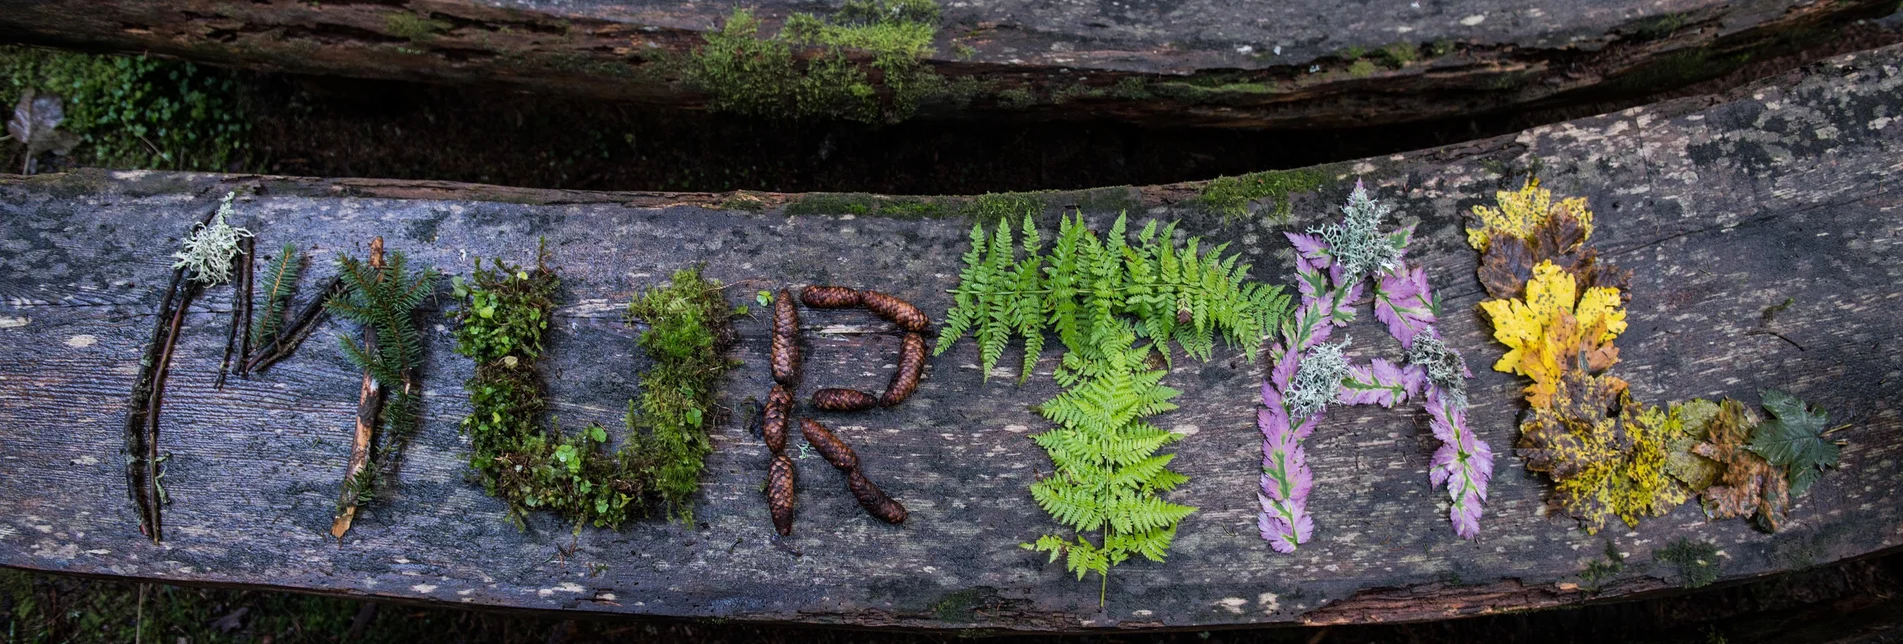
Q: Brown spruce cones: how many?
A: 9